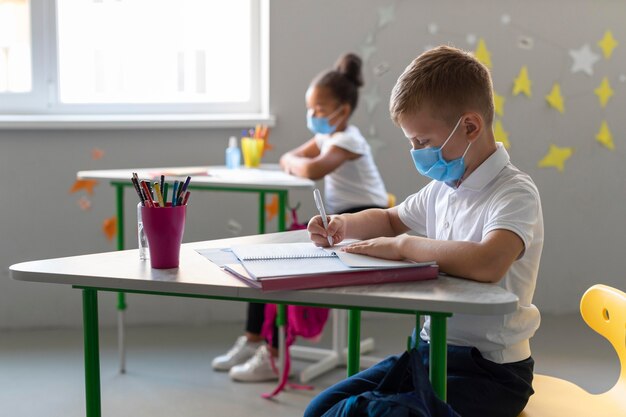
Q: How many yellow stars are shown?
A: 9